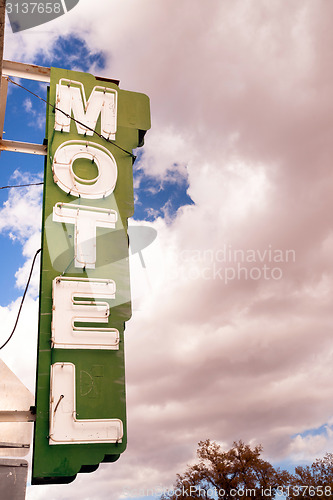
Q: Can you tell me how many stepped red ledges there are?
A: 0